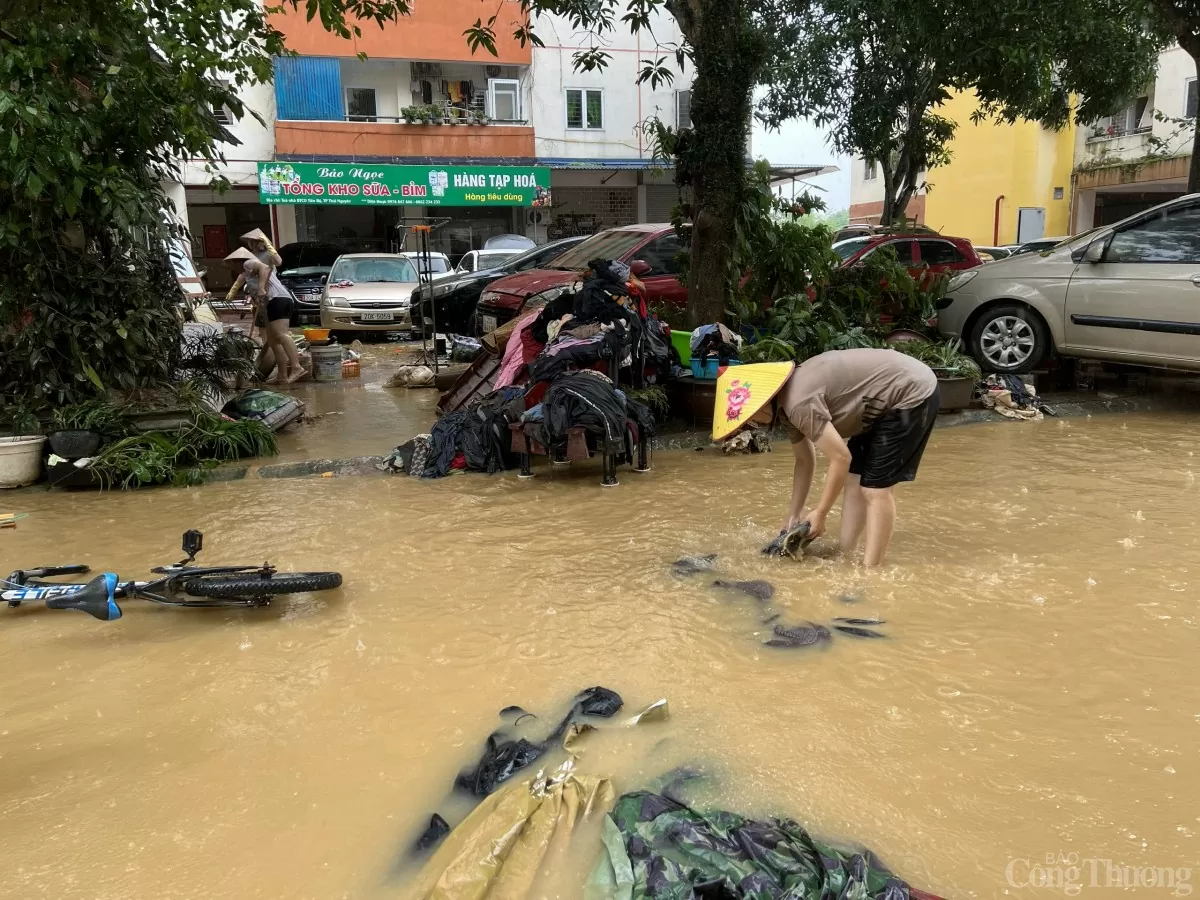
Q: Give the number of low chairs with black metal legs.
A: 1